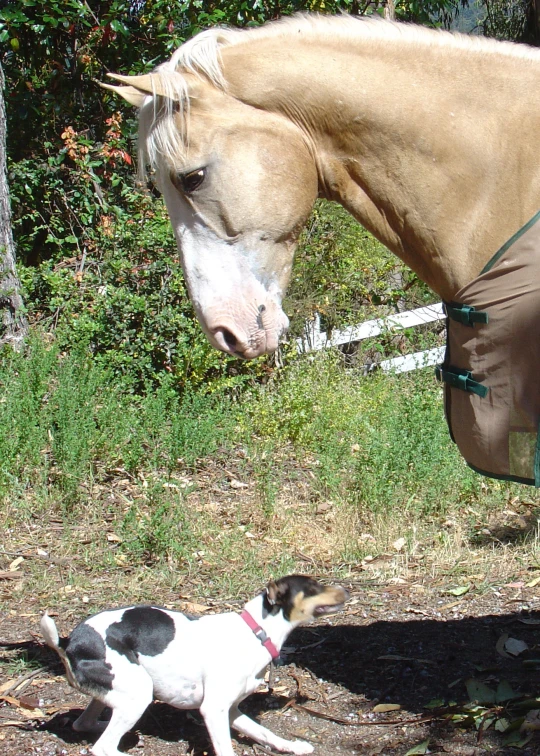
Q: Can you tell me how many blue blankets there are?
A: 0